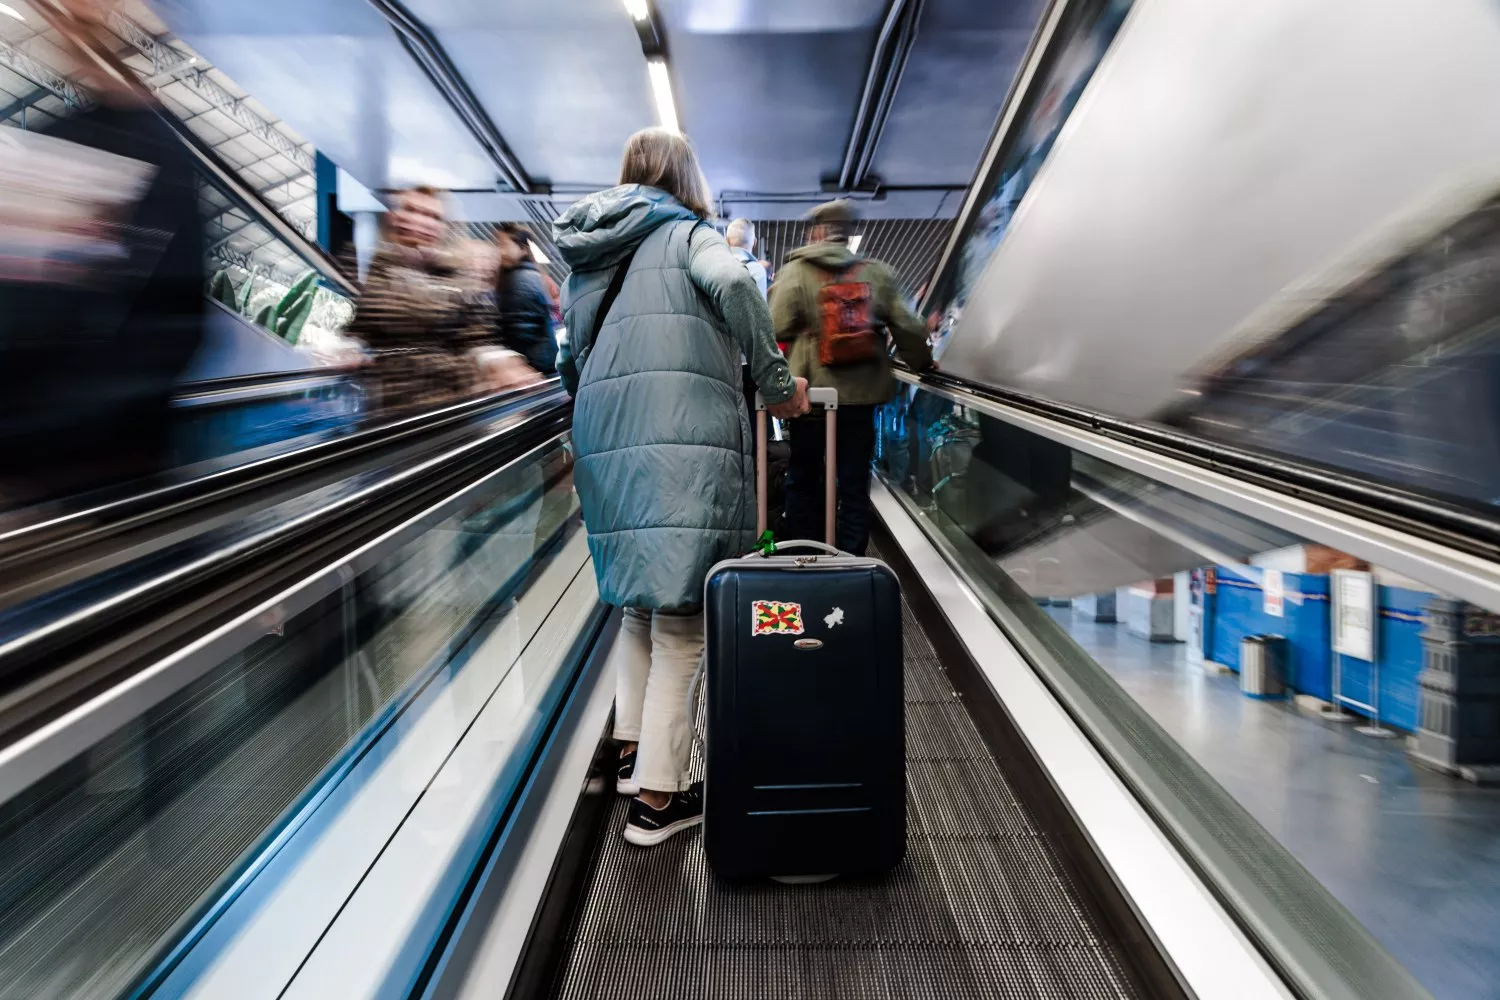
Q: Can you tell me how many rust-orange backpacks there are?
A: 1